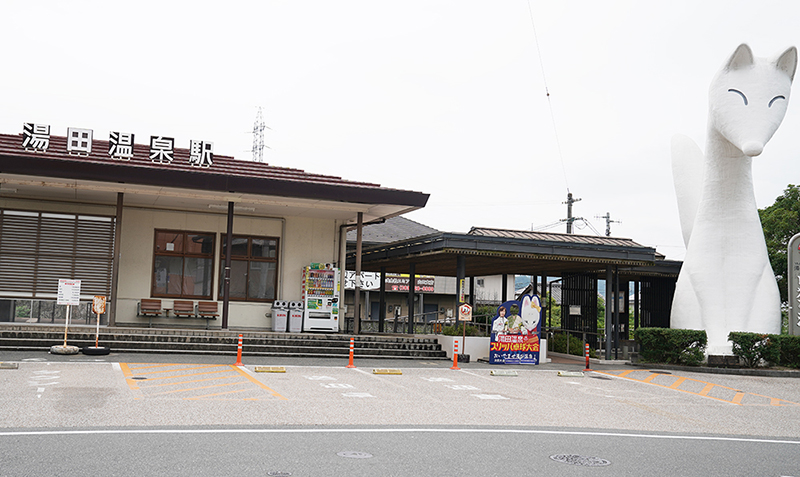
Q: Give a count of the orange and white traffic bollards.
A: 4